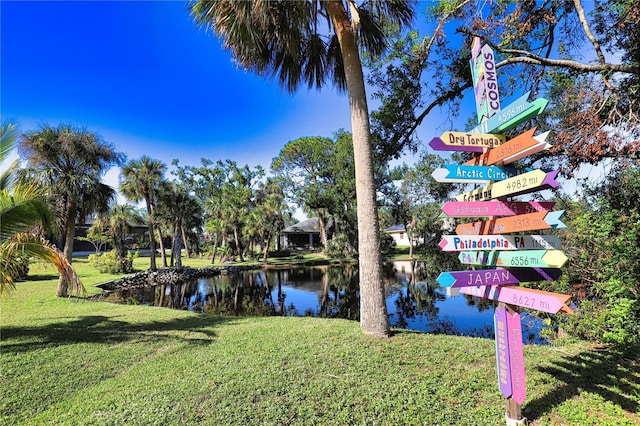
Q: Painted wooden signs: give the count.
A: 15